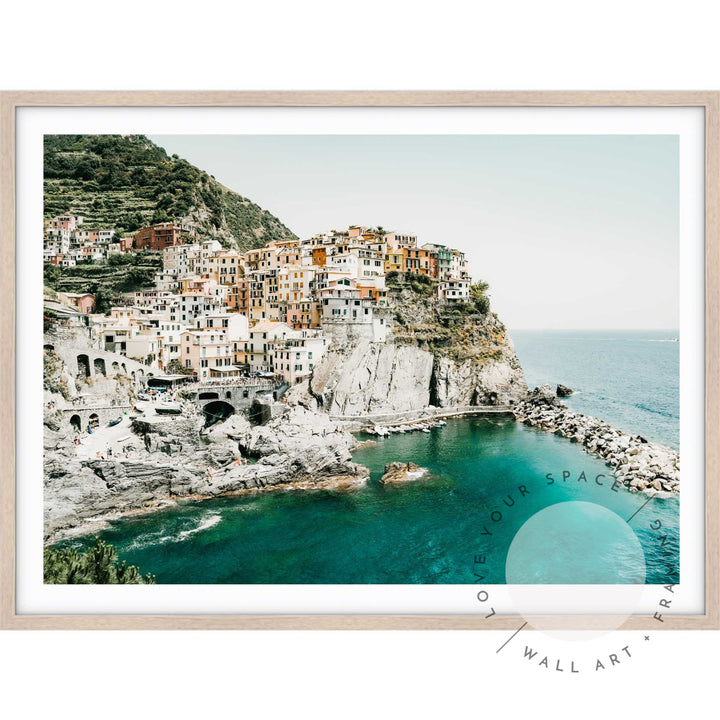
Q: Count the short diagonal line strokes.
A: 2